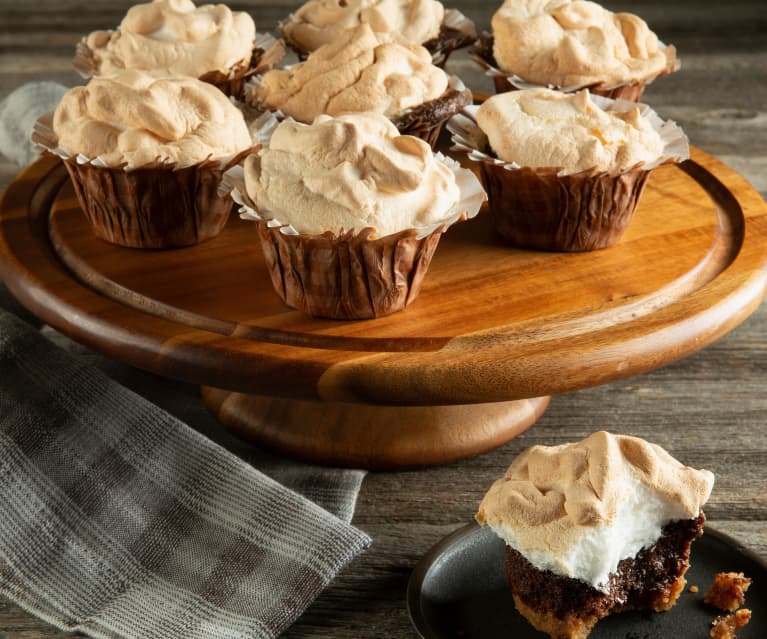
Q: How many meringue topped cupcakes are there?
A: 8